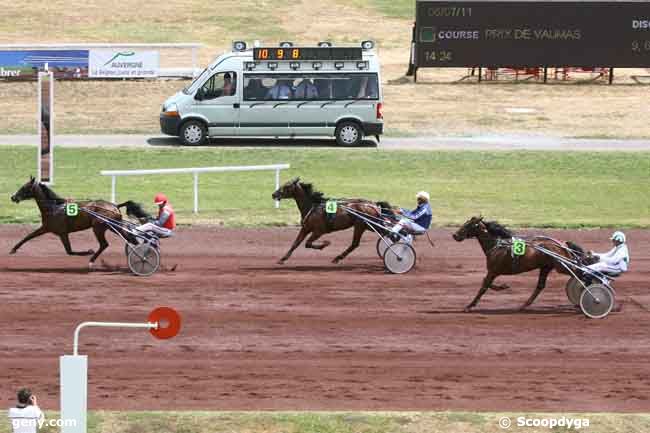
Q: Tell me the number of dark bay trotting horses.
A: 3